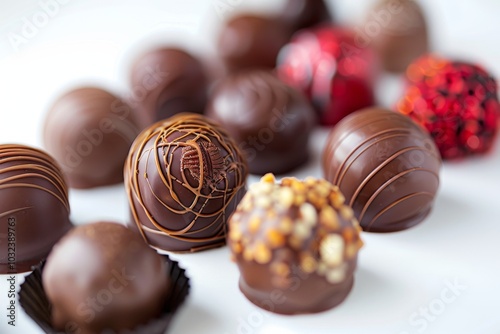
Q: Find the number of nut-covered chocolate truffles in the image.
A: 1